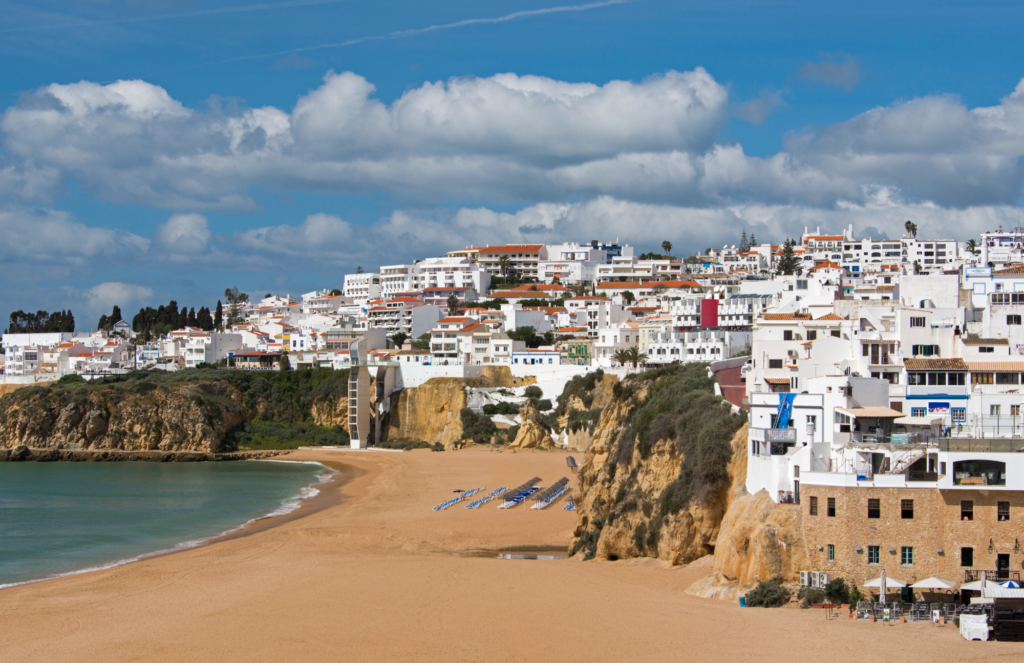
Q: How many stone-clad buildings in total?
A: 1